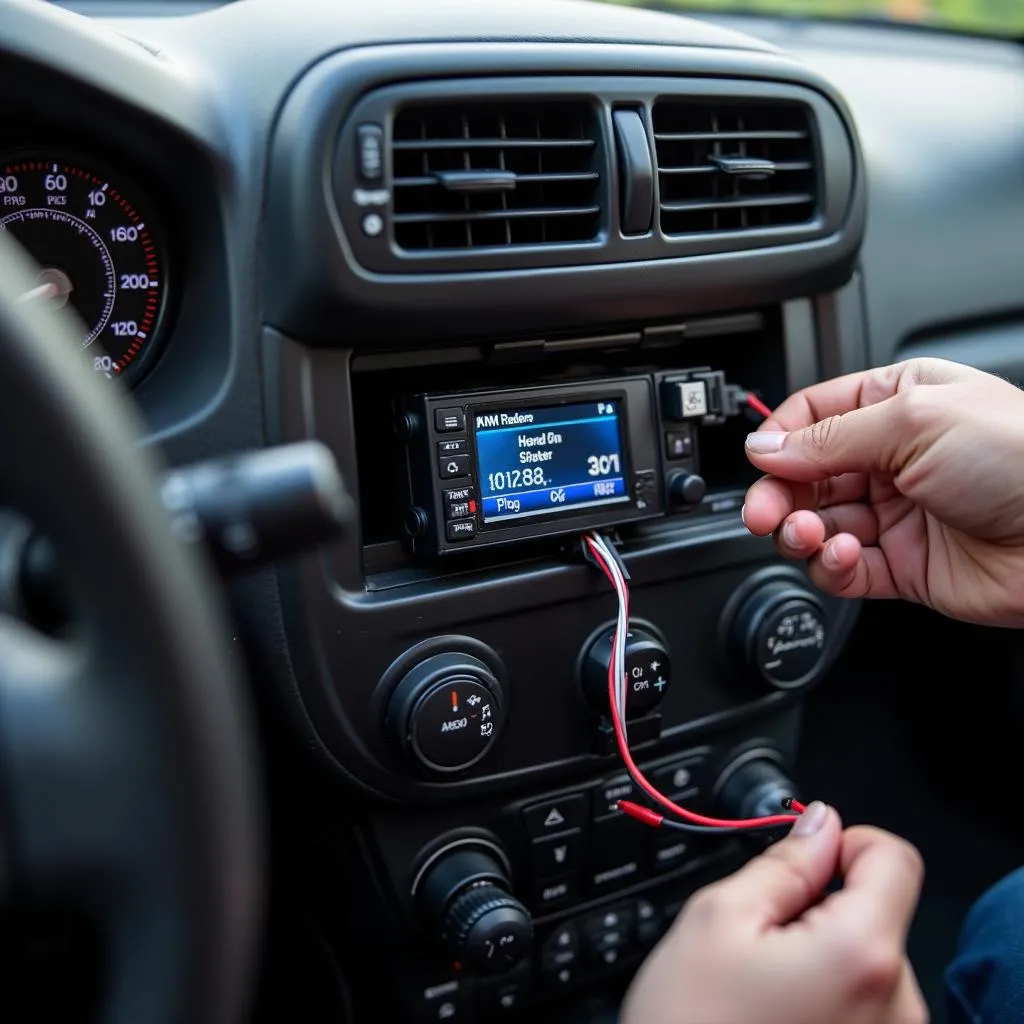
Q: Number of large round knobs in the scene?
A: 5